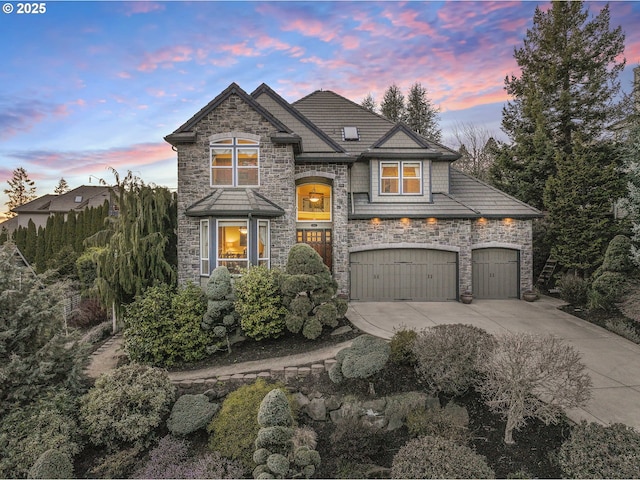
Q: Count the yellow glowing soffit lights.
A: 5